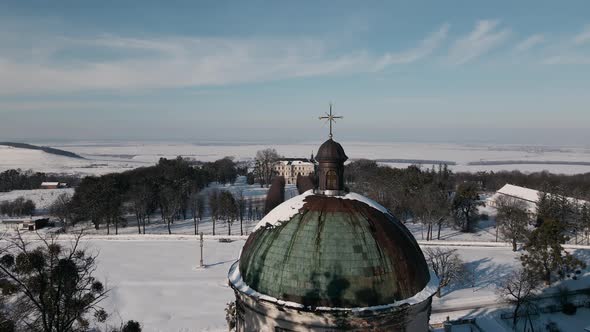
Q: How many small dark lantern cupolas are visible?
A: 1